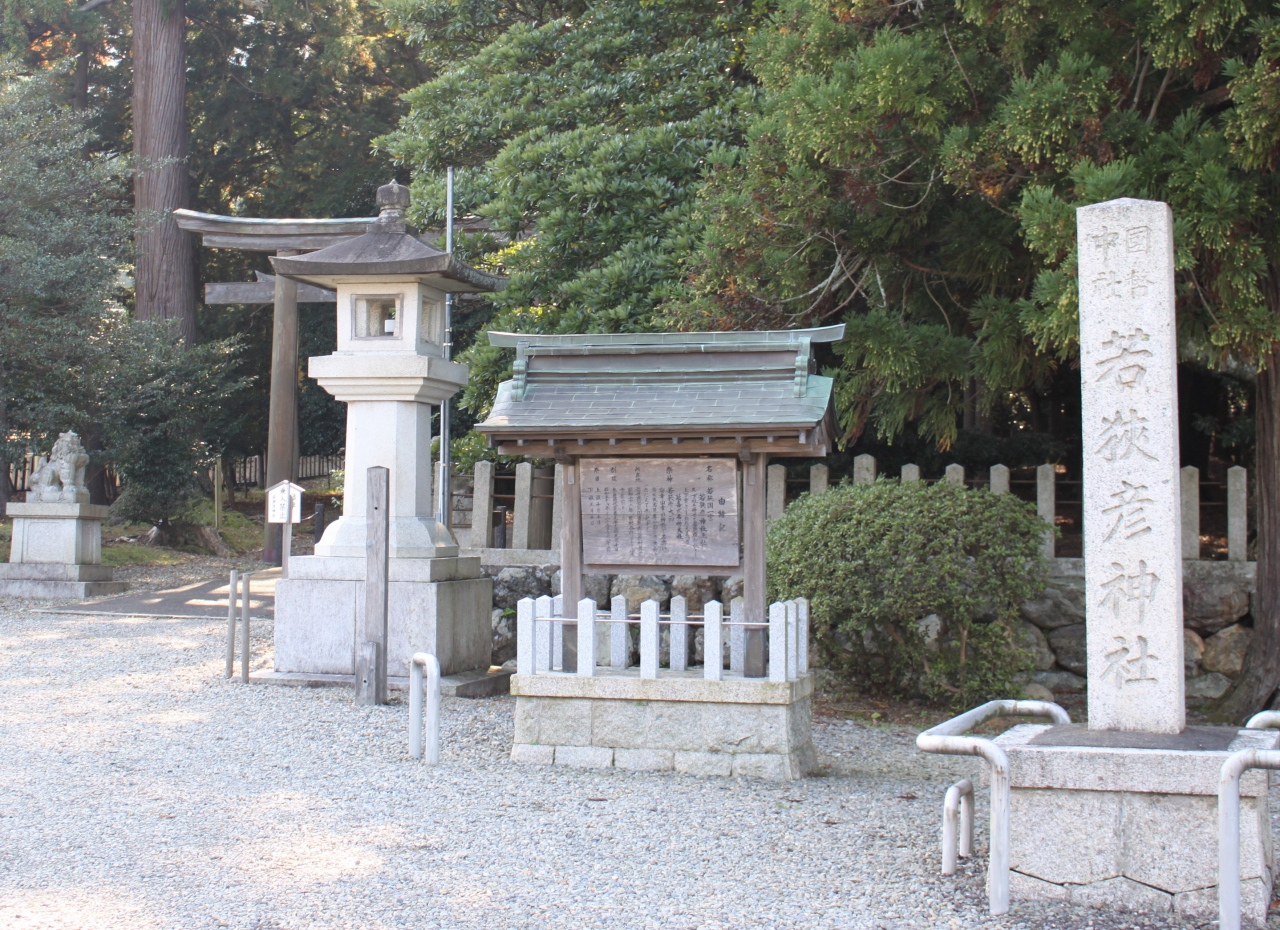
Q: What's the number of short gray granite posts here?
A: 12